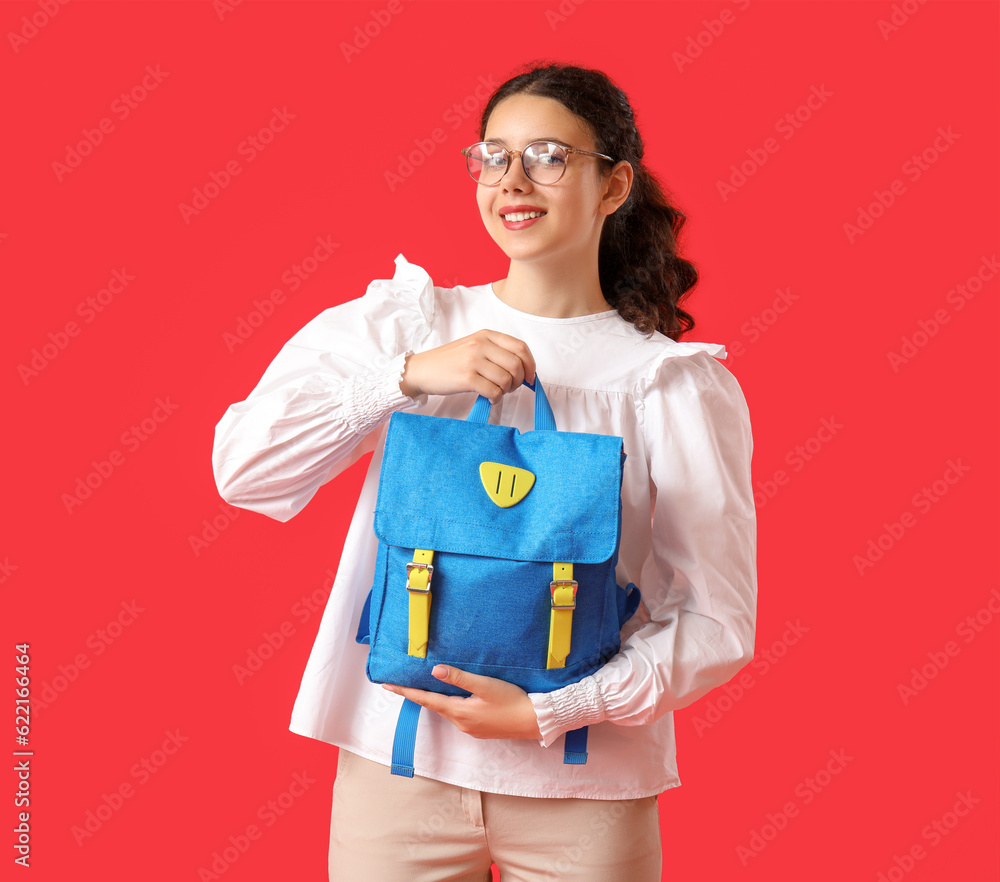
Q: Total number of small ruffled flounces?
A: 2